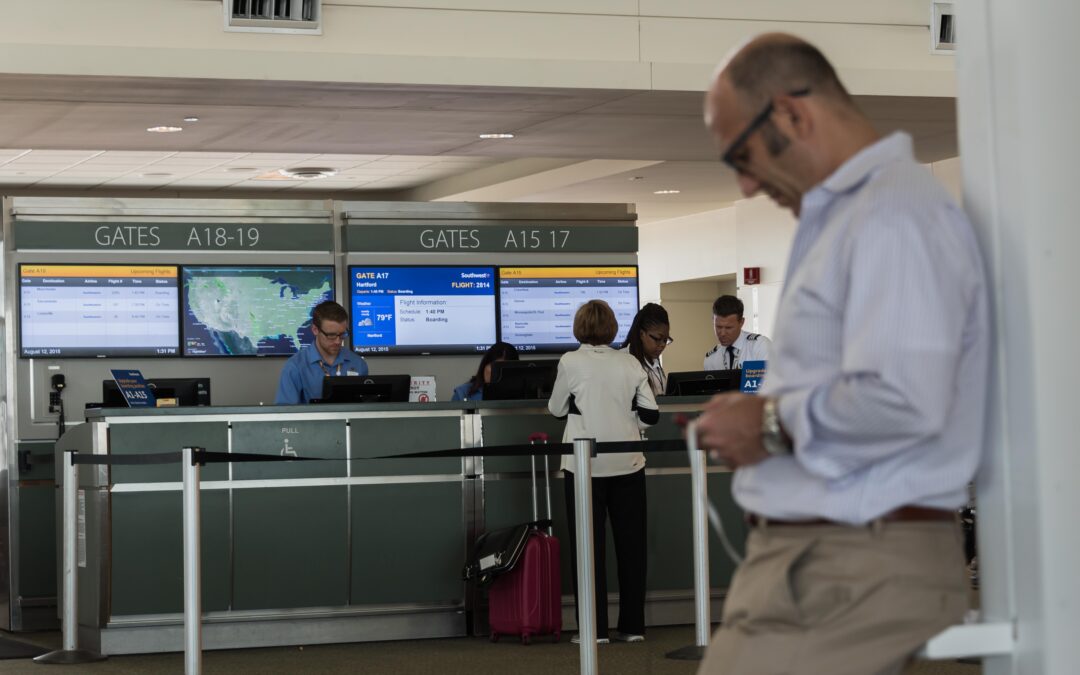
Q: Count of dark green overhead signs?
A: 2